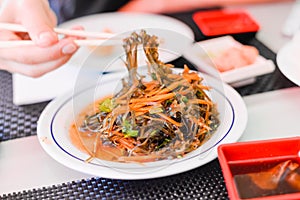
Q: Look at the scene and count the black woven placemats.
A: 2